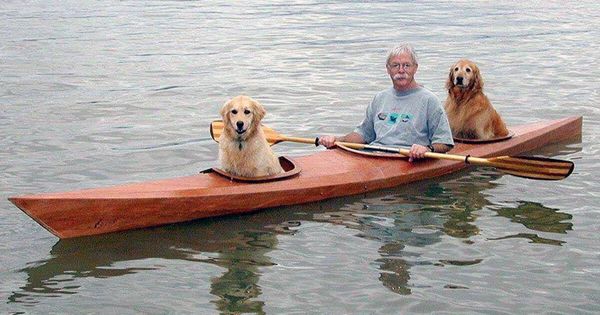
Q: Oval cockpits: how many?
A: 3